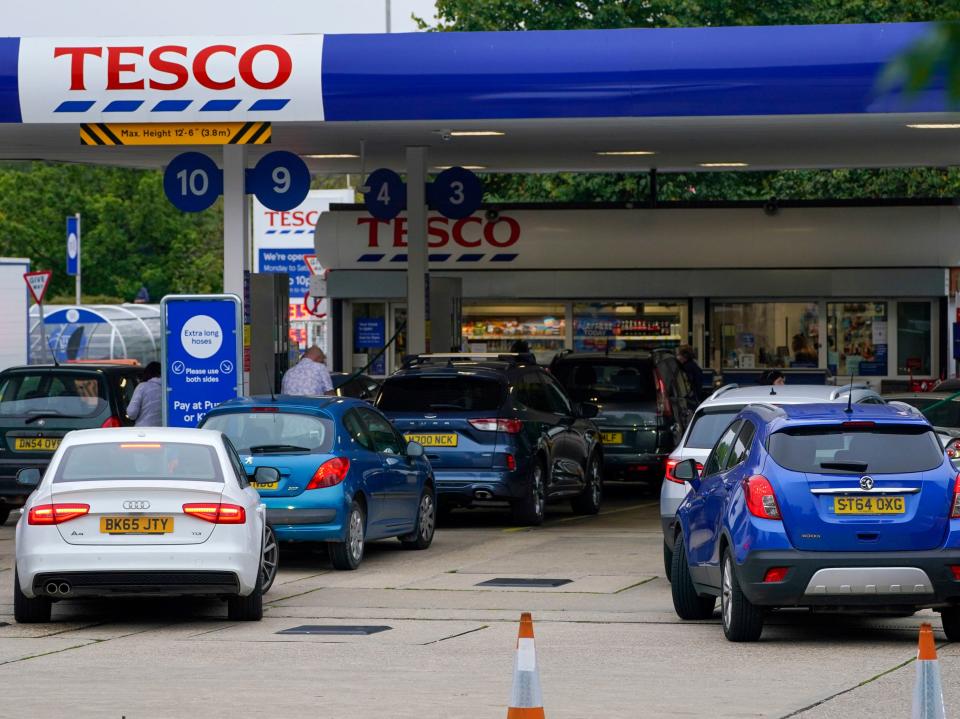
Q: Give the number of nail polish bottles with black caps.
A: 0